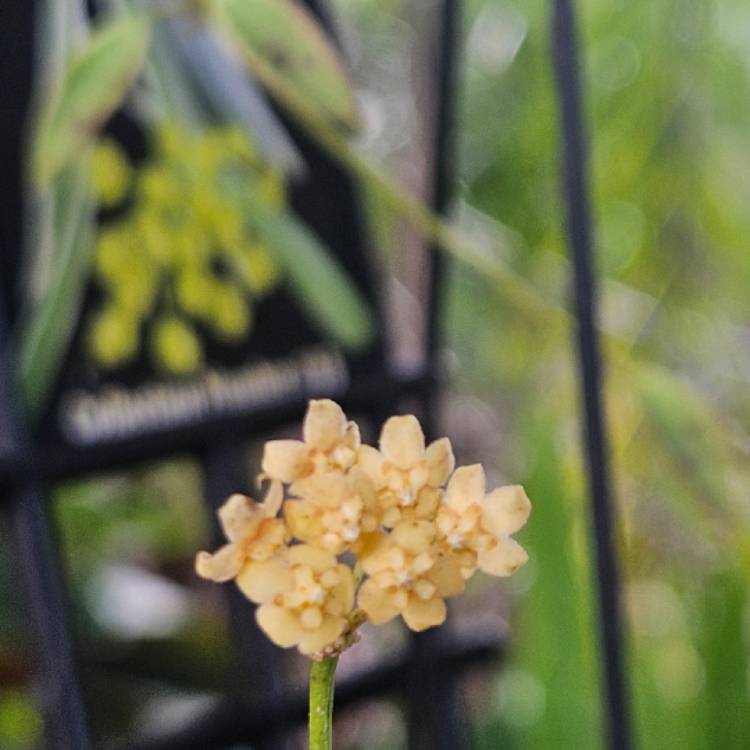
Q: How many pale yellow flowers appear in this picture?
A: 7